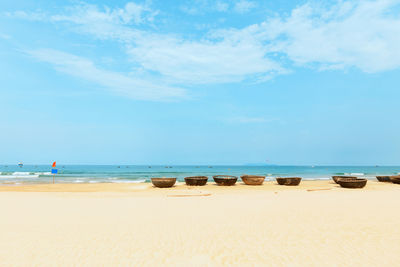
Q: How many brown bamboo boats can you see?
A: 9